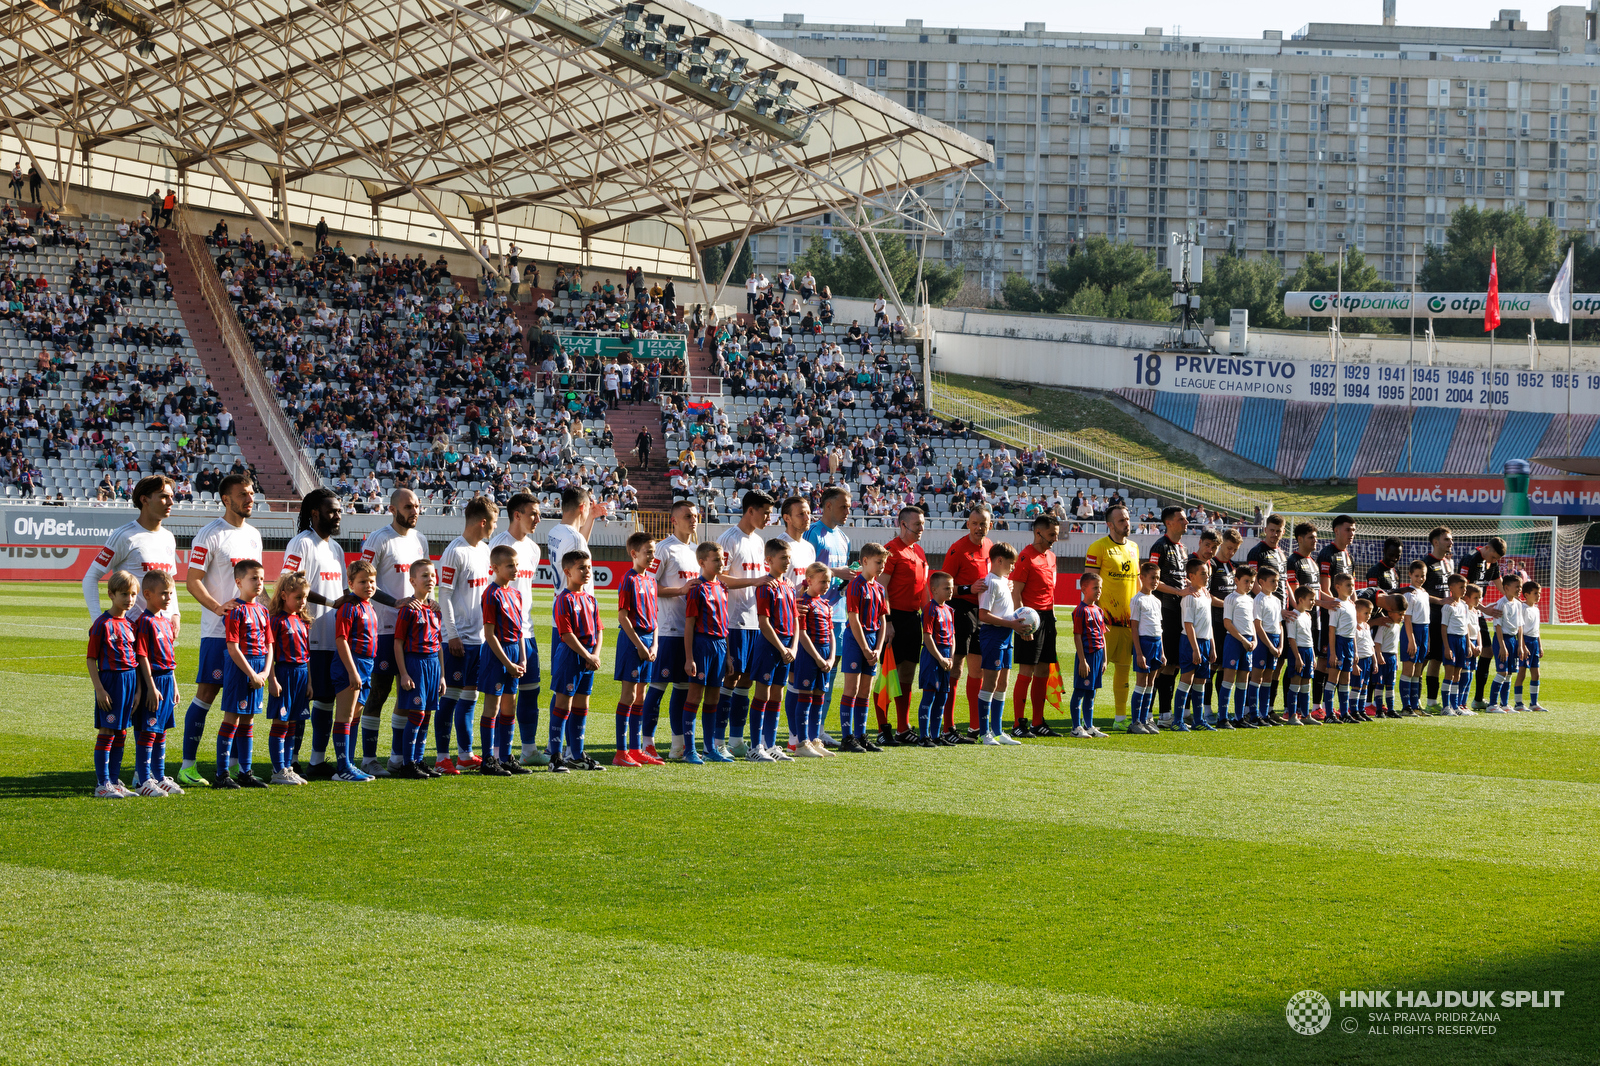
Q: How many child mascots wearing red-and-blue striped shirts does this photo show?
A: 15